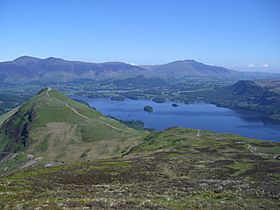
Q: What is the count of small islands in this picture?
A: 4